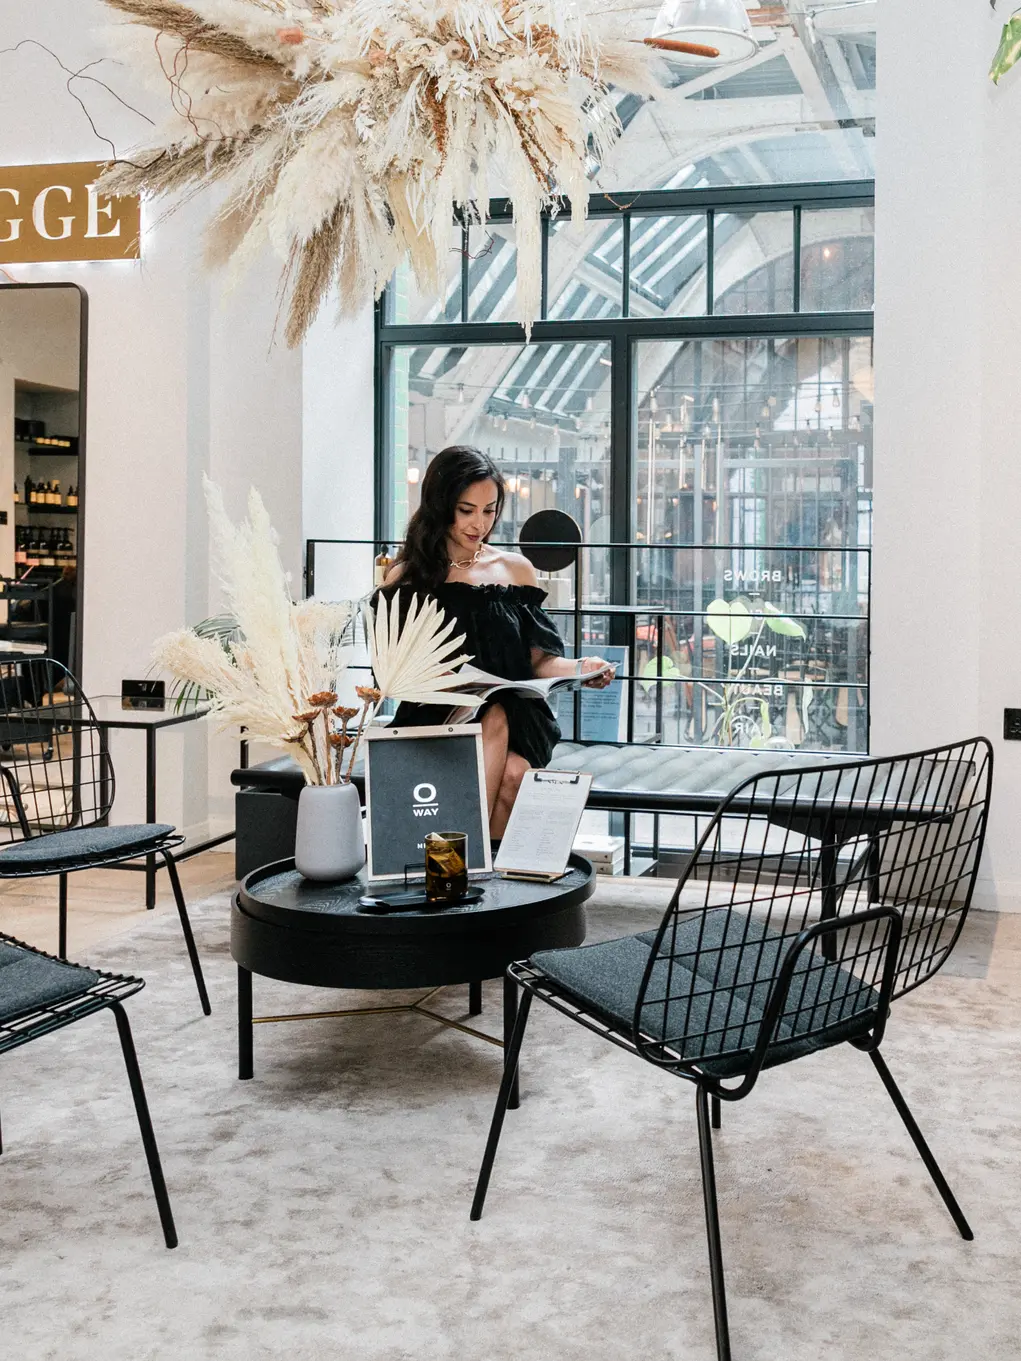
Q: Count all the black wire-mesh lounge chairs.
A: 3